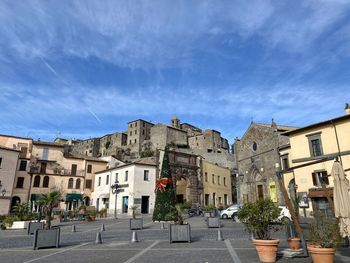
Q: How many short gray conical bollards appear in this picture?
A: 6